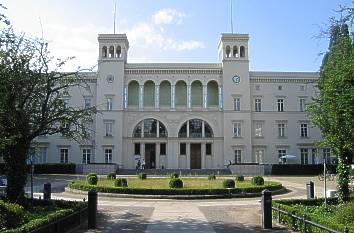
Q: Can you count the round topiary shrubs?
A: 10